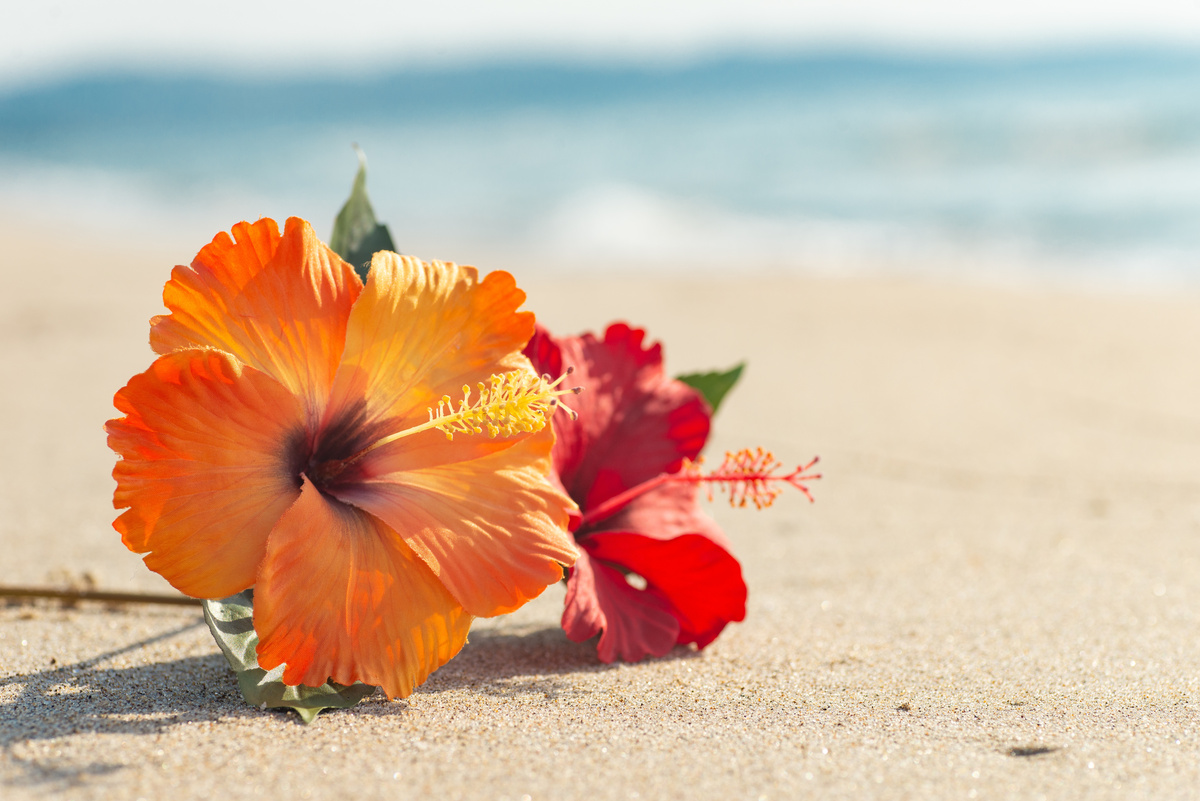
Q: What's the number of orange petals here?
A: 5